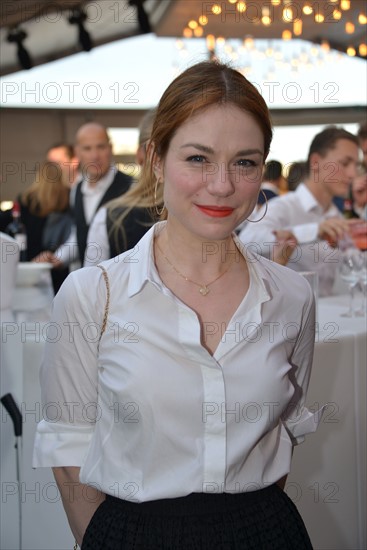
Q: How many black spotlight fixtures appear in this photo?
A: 3